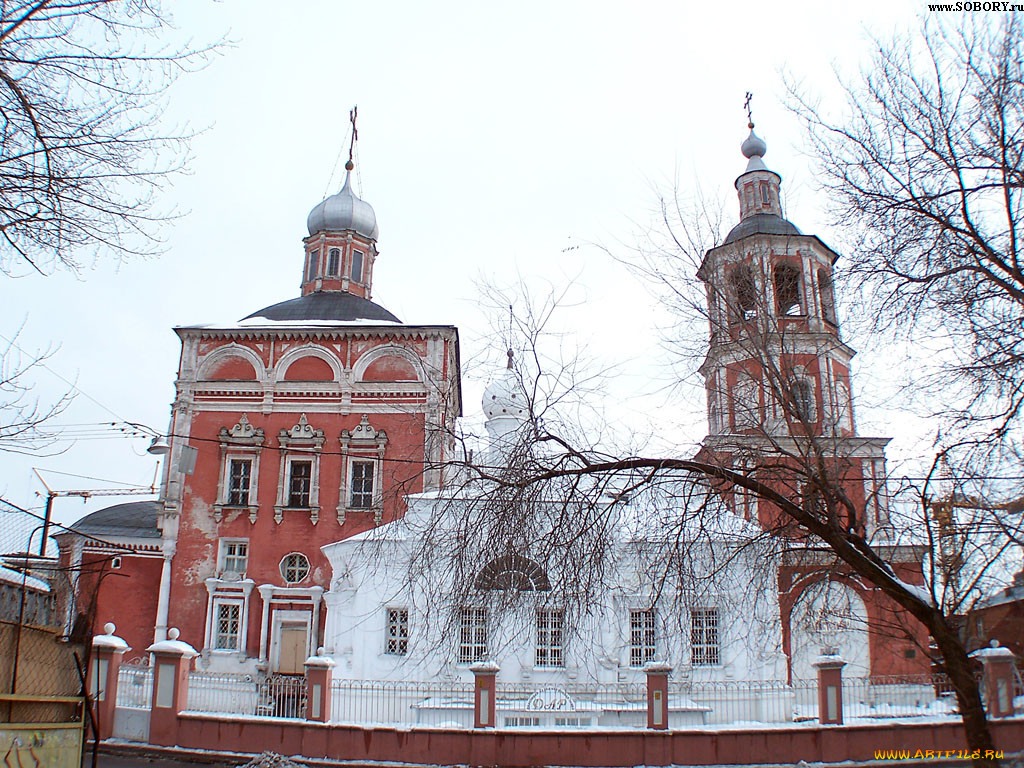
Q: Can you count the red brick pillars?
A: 7